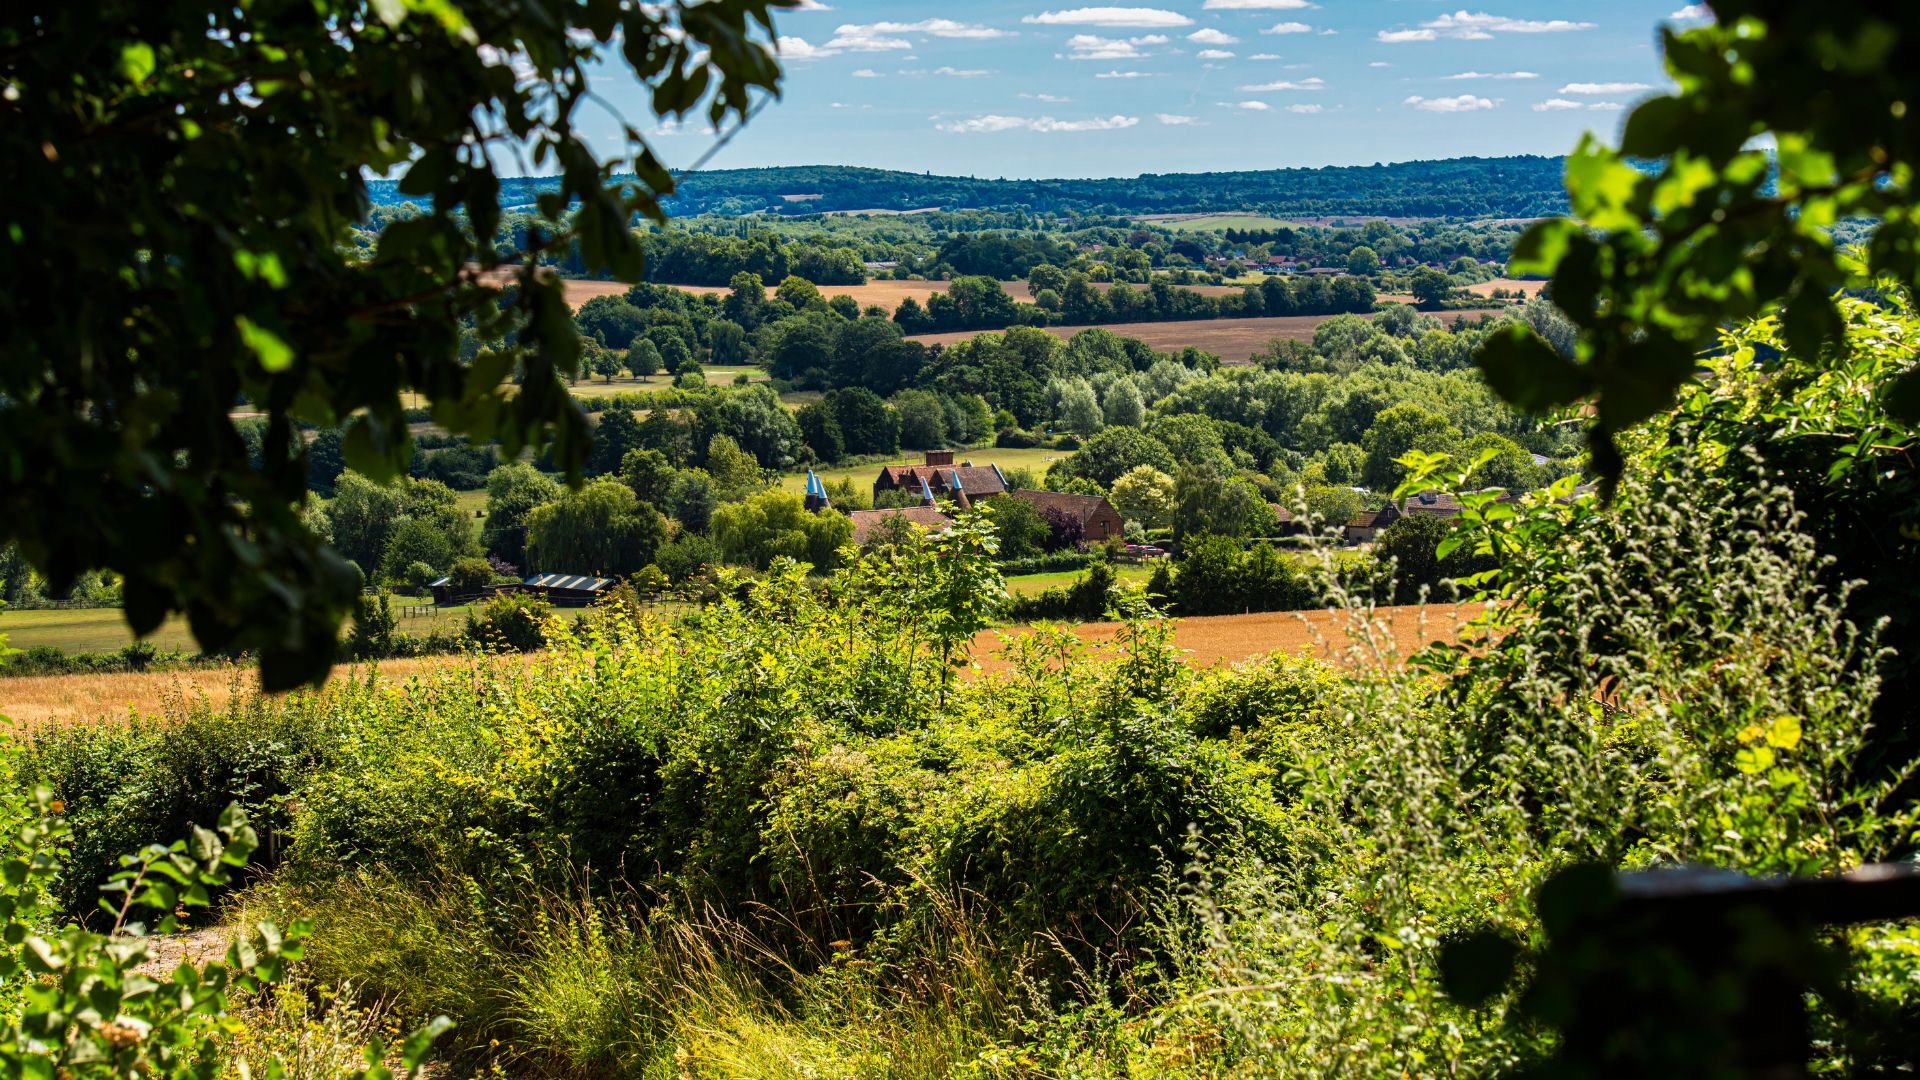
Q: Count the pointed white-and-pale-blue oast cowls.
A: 4